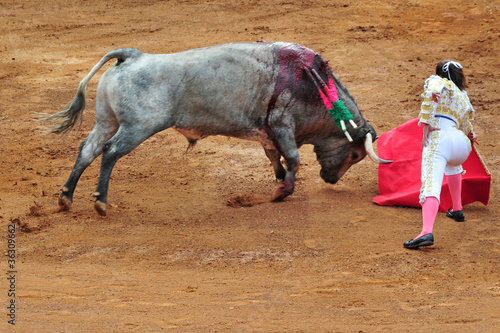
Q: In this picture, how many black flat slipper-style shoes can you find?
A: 2